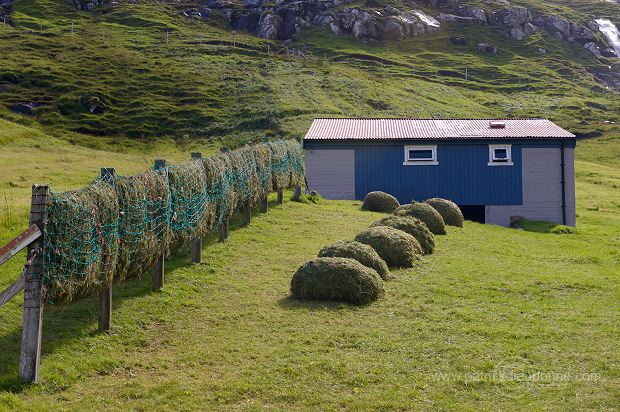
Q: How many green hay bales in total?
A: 7